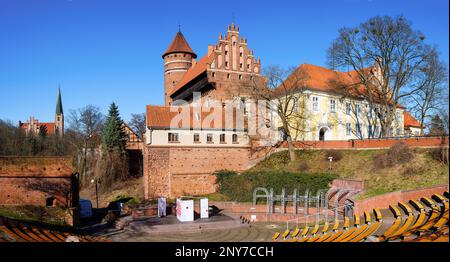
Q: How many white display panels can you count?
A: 3